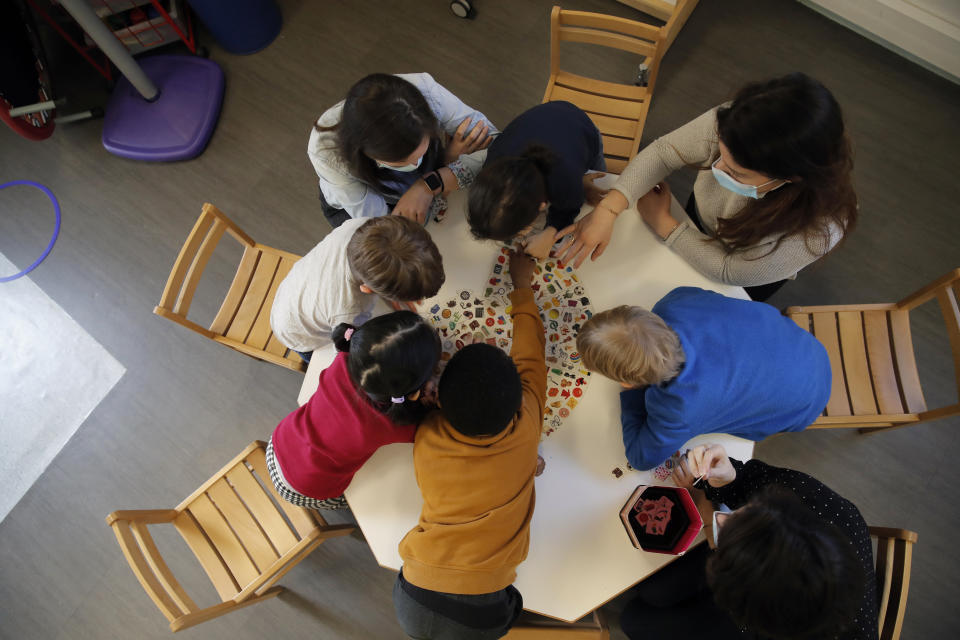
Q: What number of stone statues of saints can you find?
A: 0